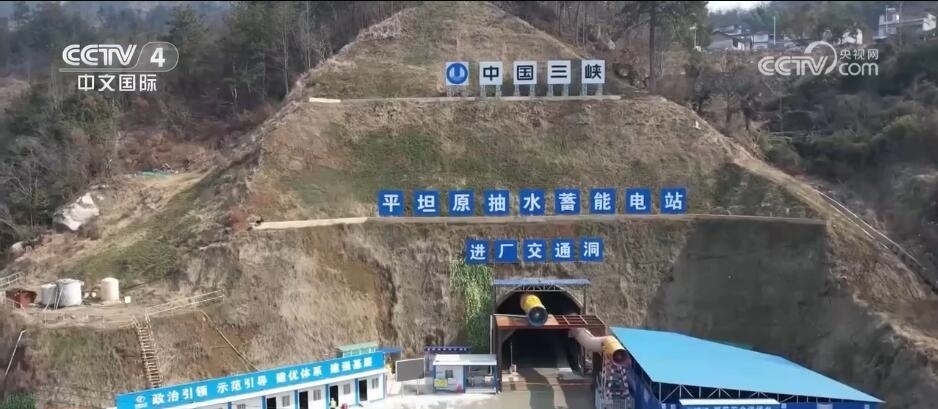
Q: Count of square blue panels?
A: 14